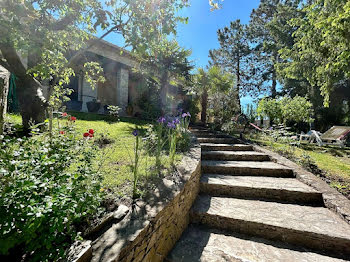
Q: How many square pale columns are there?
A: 2